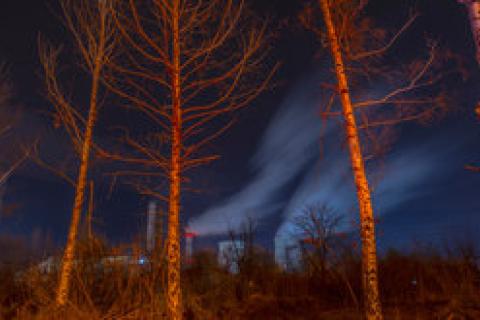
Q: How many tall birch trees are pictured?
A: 3